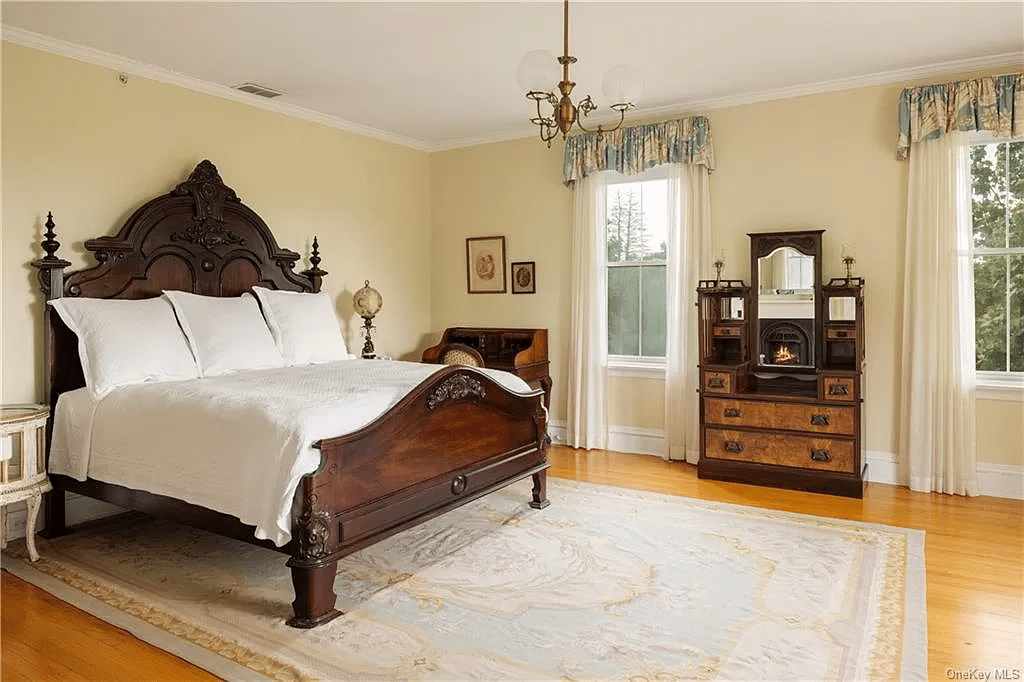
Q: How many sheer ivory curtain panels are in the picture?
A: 3